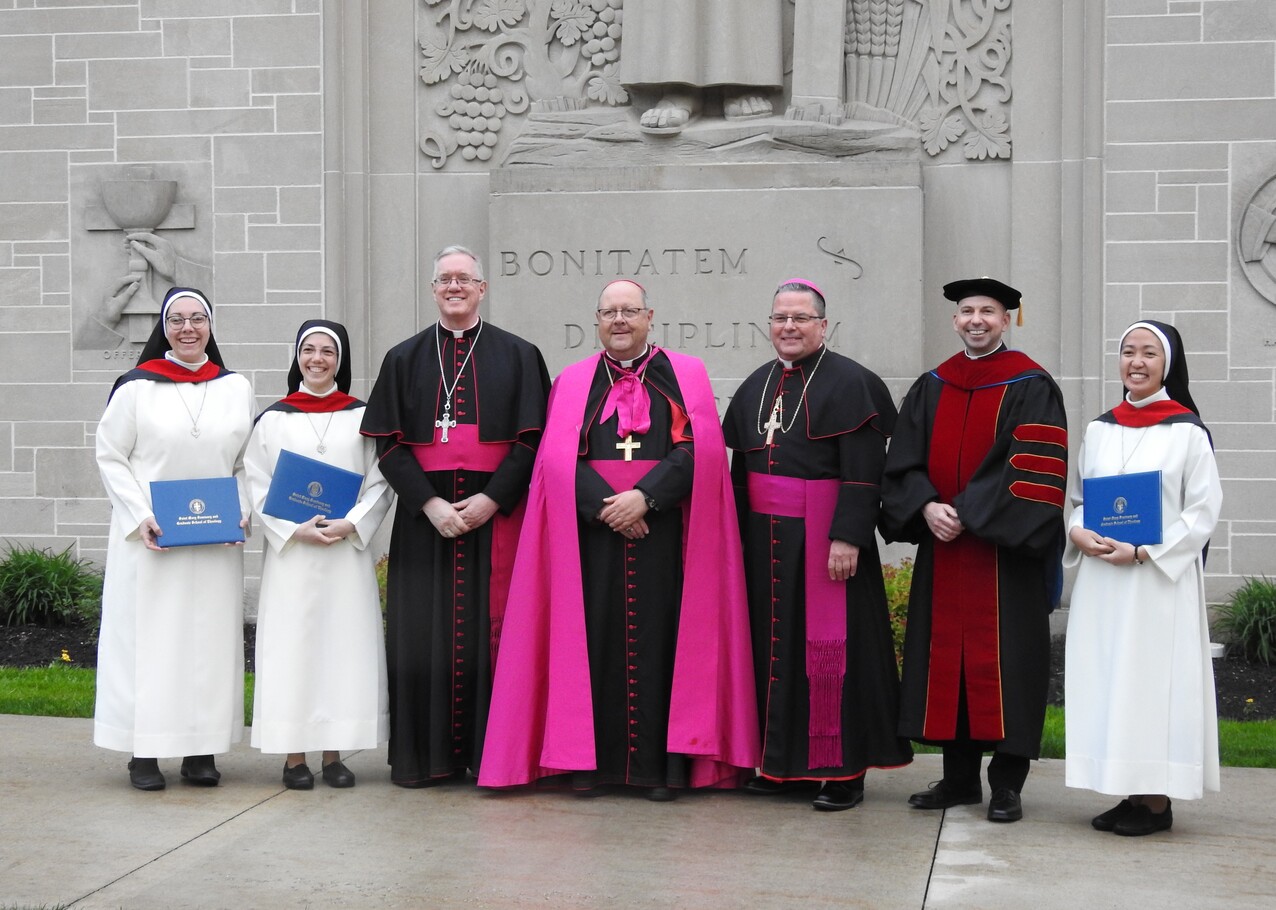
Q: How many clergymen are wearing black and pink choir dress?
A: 3